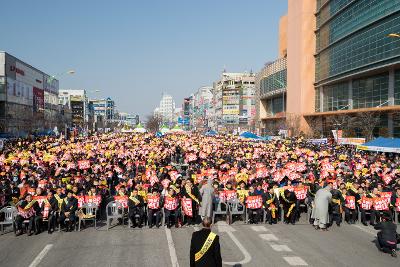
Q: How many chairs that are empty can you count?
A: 5